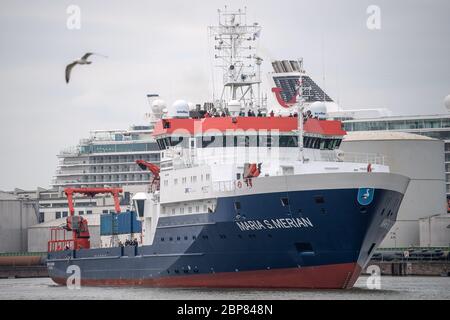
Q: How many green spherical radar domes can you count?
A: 0